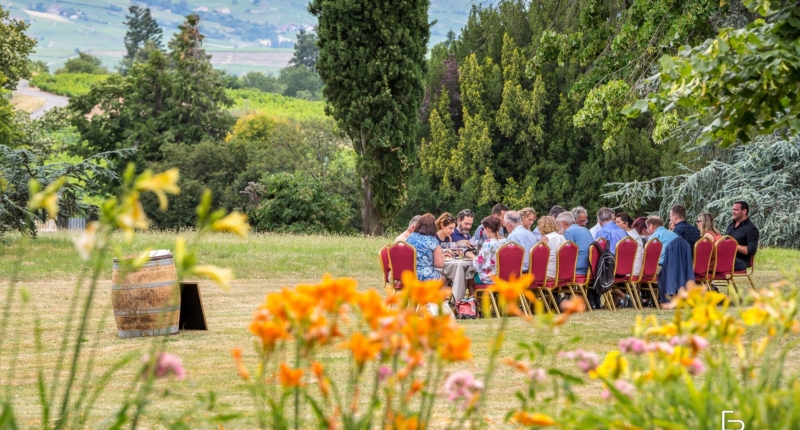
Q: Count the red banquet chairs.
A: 12